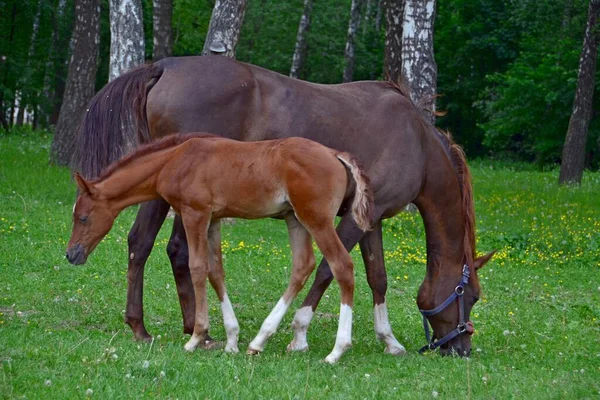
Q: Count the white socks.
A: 5